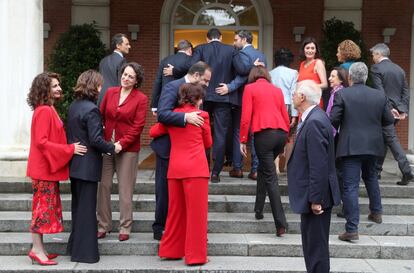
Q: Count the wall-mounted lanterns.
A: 4